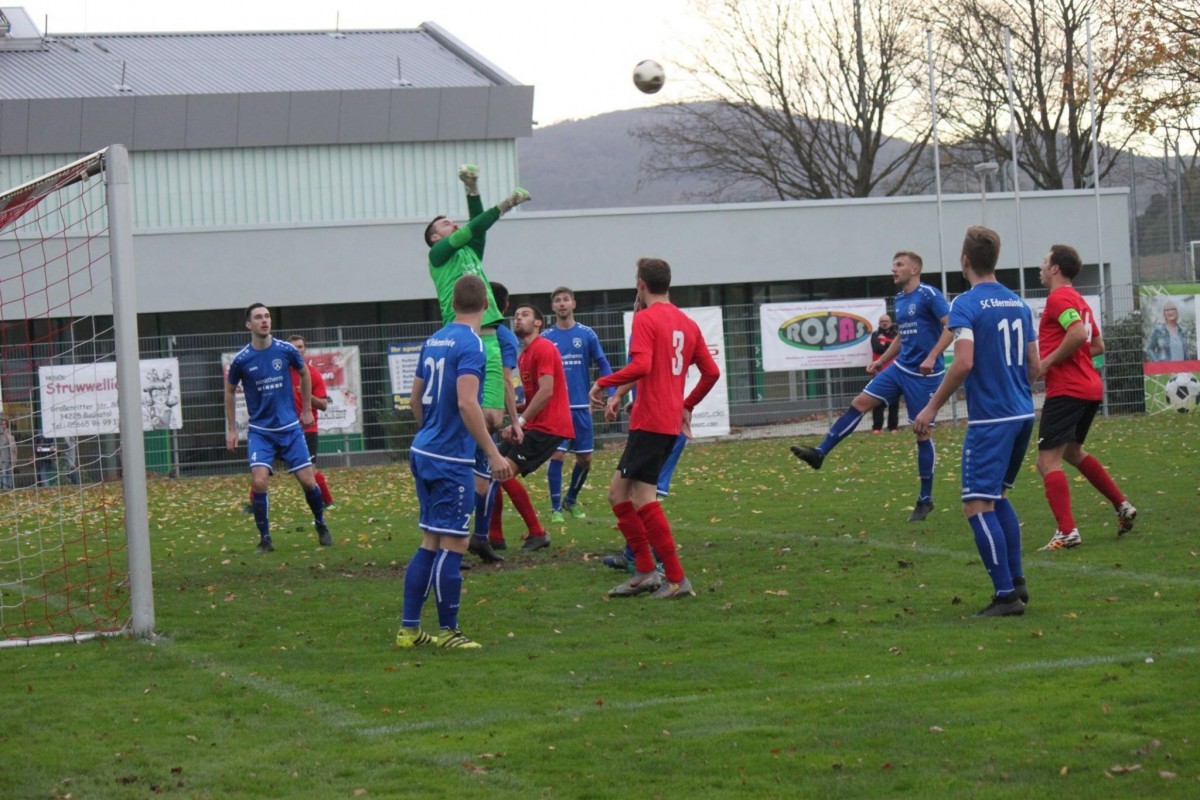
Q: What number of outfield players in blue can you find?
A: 7